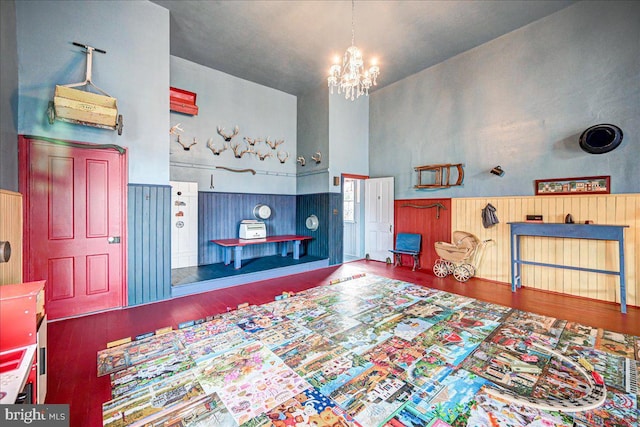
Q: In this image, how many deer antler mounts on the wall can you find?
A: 11